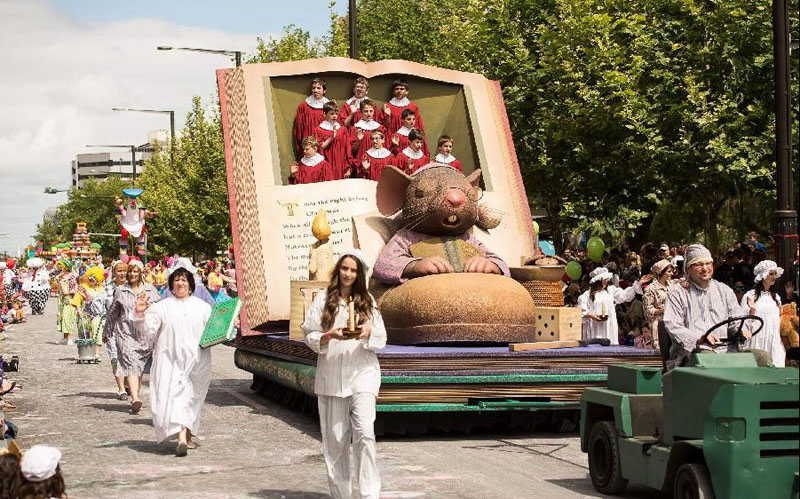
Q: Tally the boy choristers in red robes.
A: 10